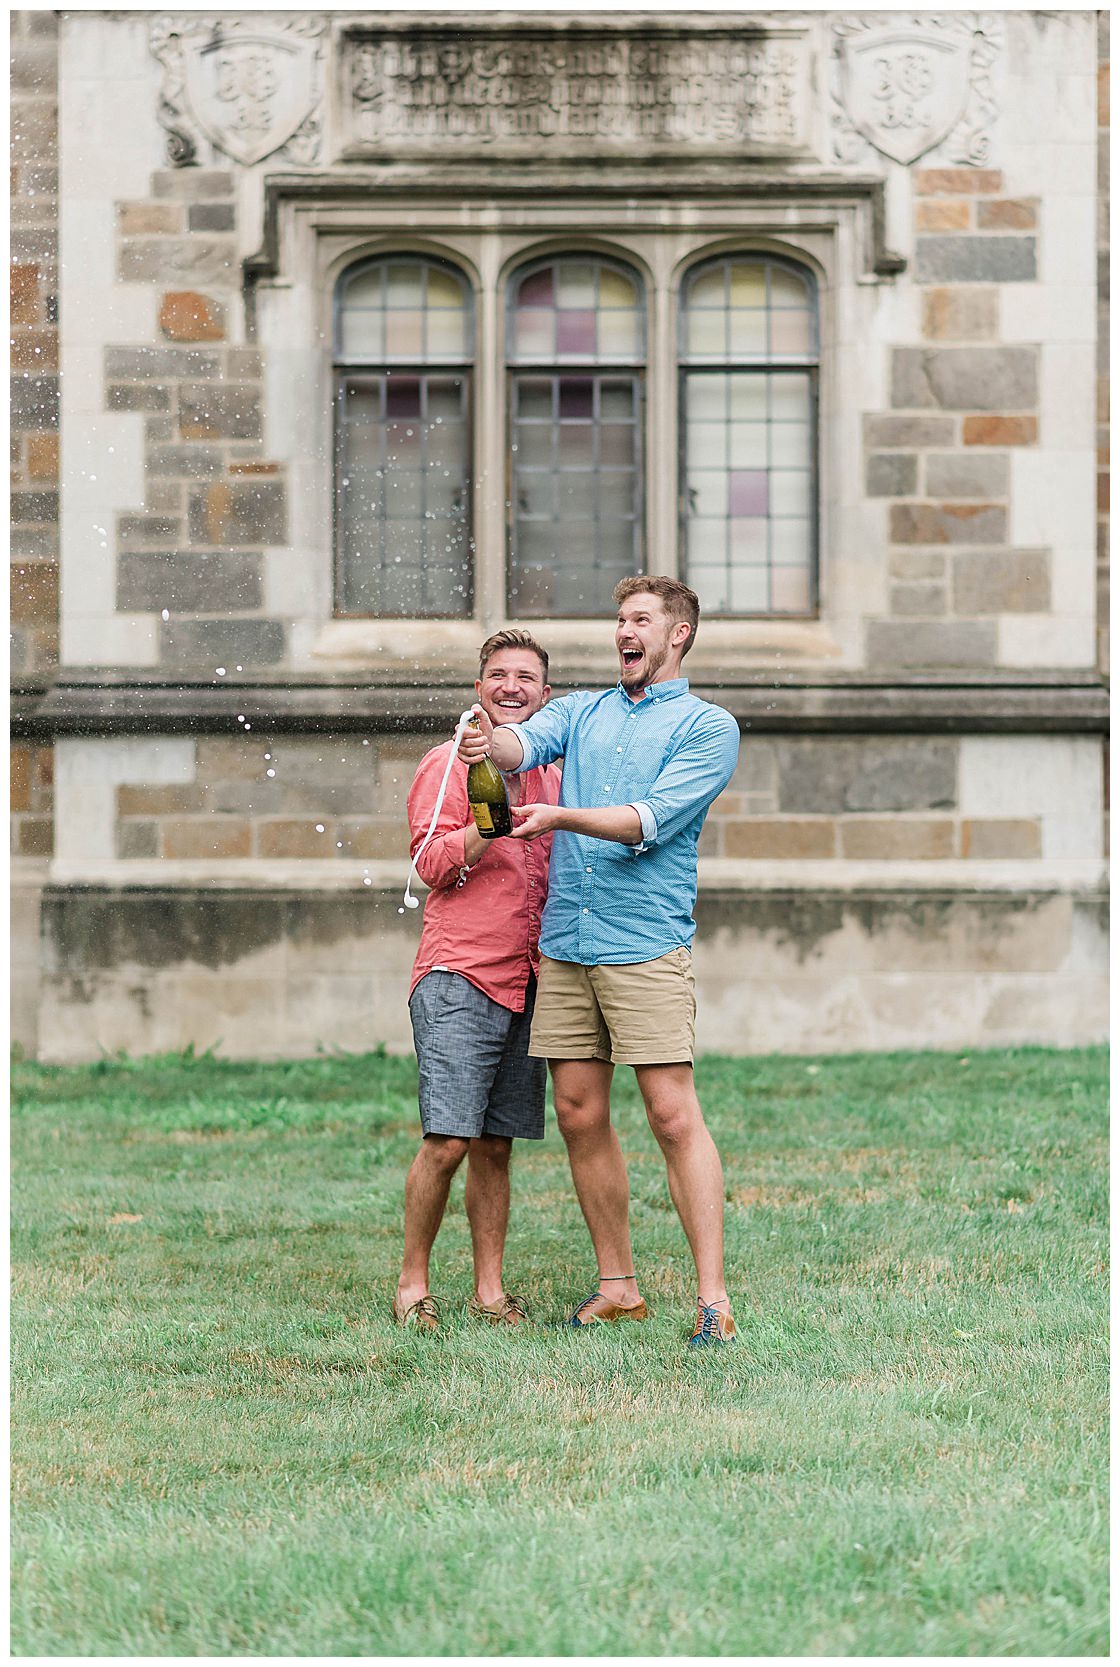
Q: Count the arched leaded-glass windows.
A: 3